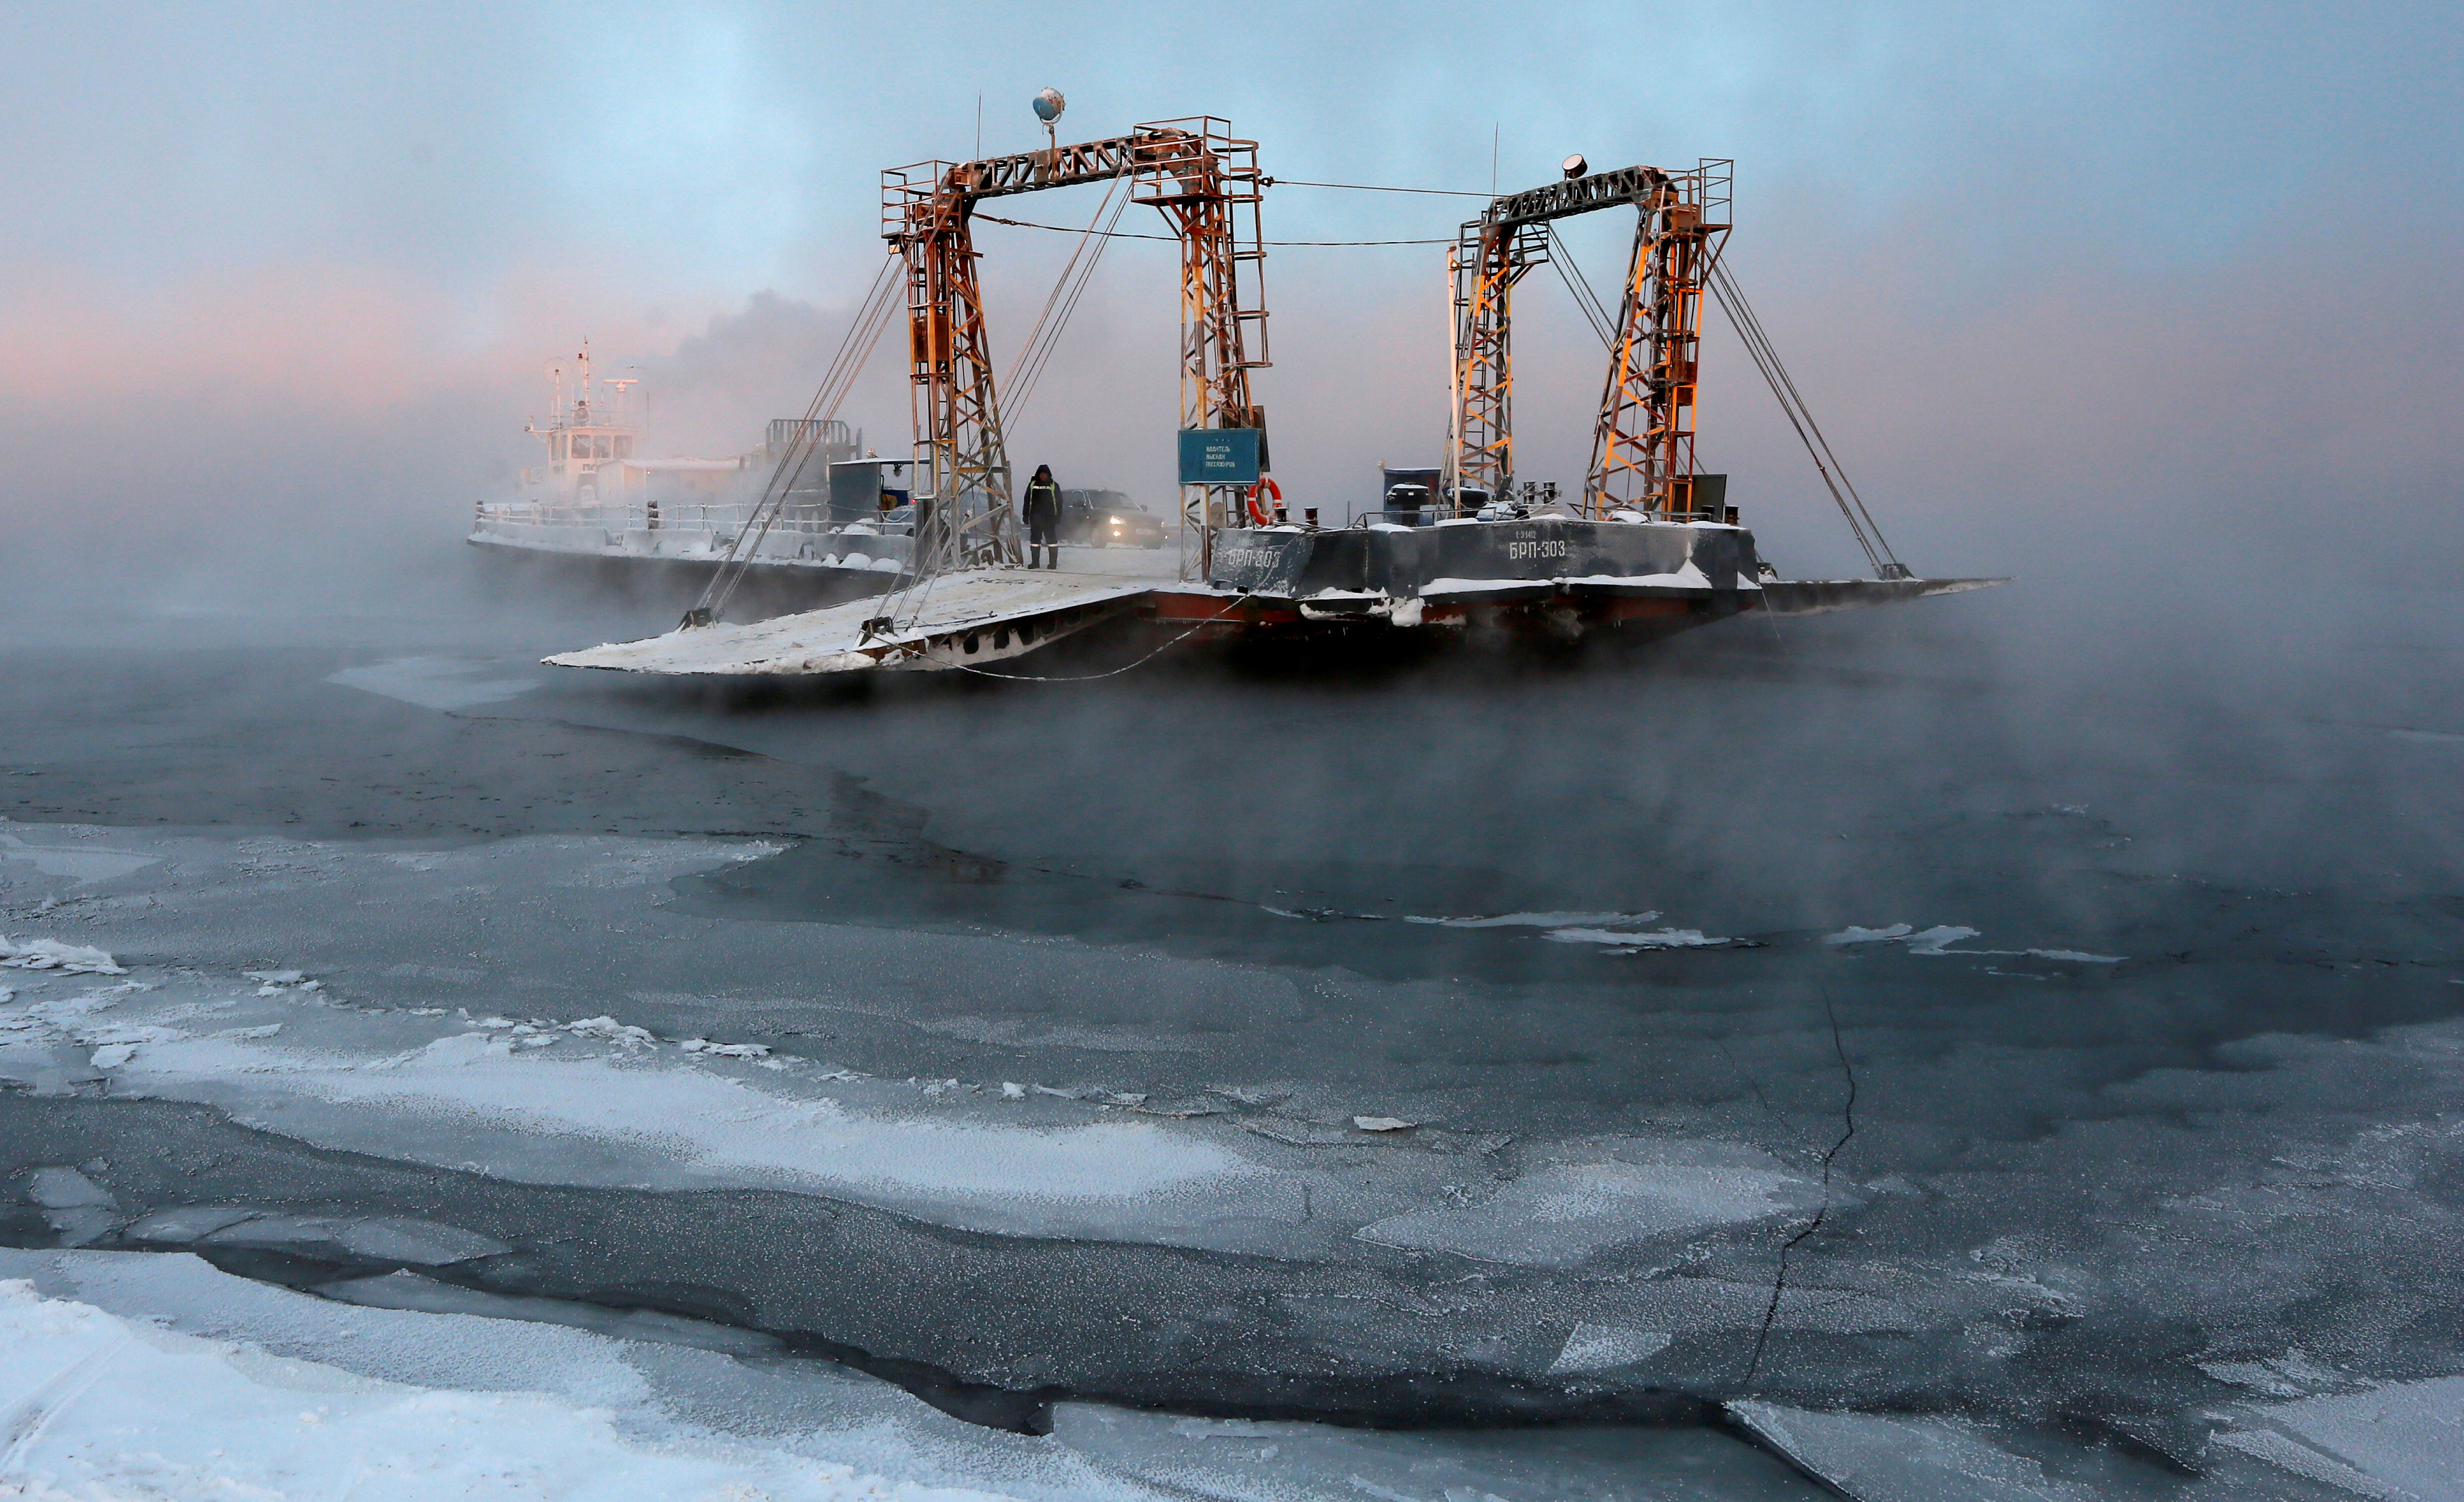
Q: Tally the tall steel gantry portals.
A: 2